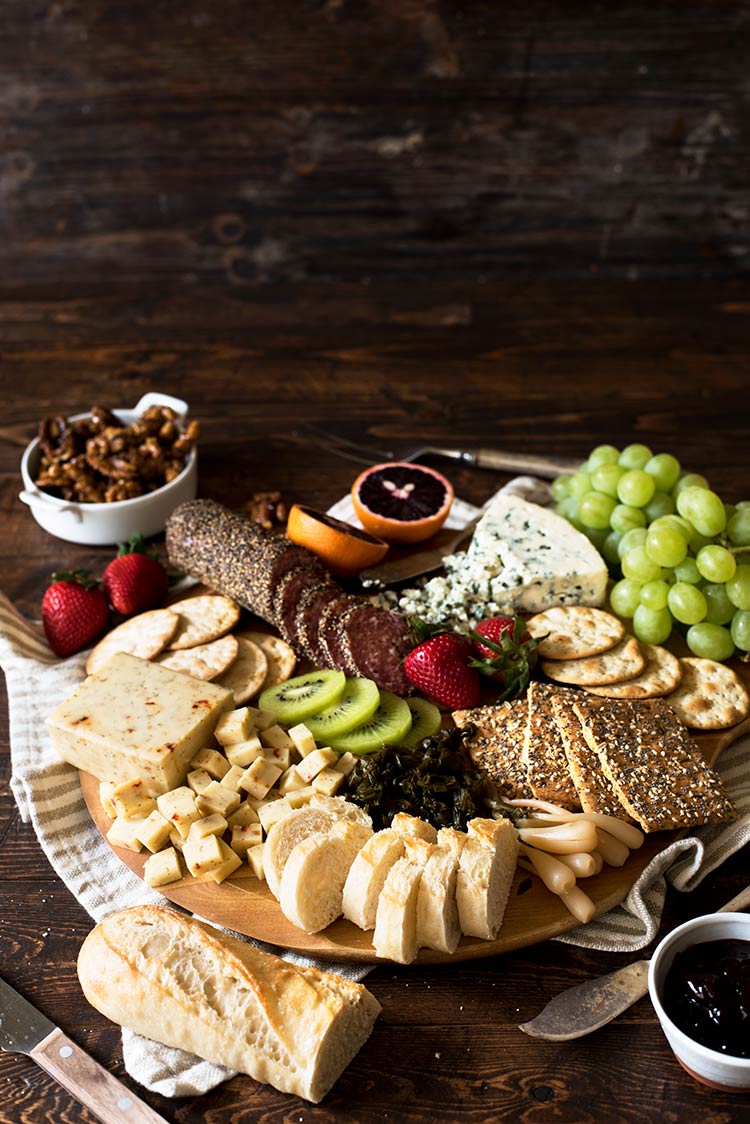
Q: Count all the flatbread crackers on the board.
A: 4